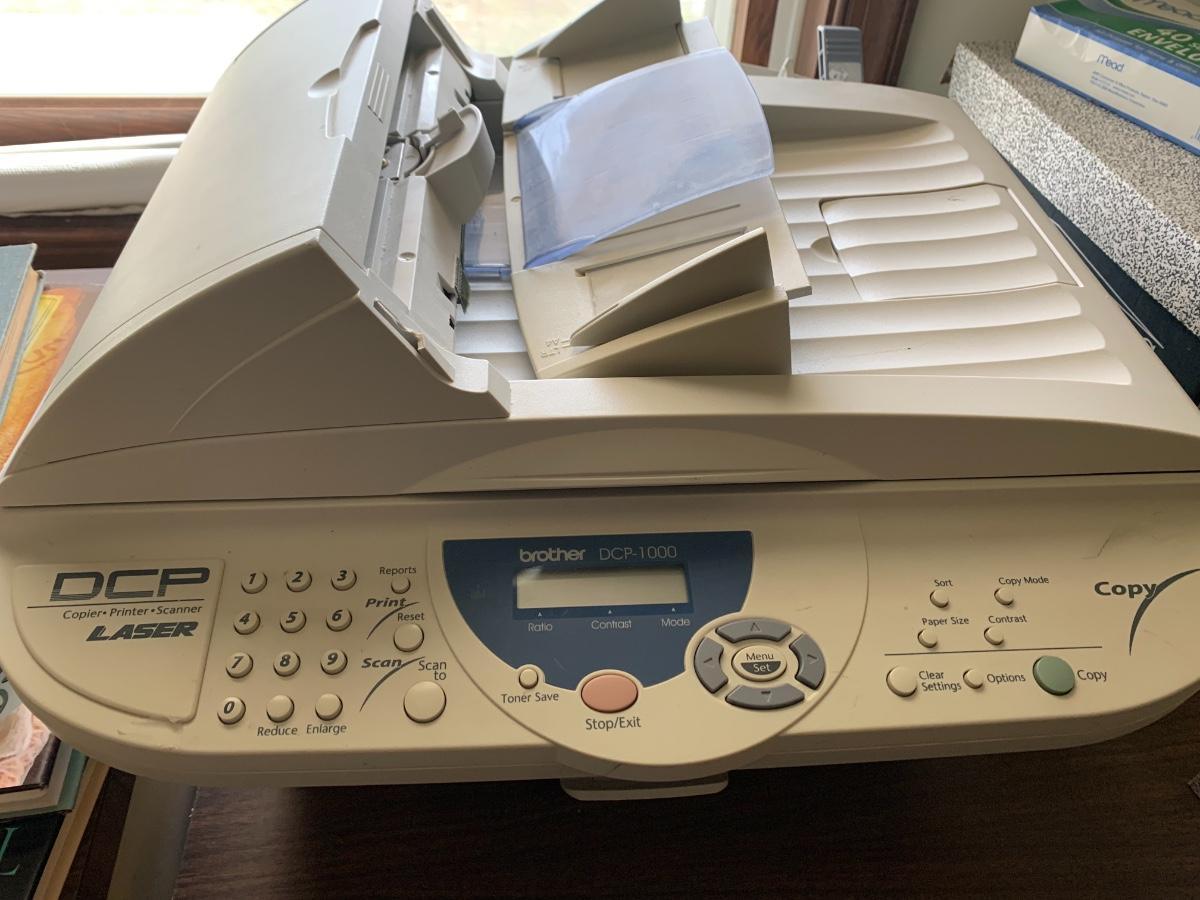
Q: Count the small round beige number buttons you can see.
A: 10